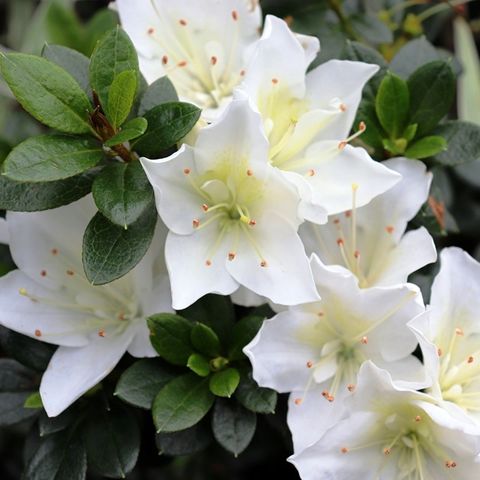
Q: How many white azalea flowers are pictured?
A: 8